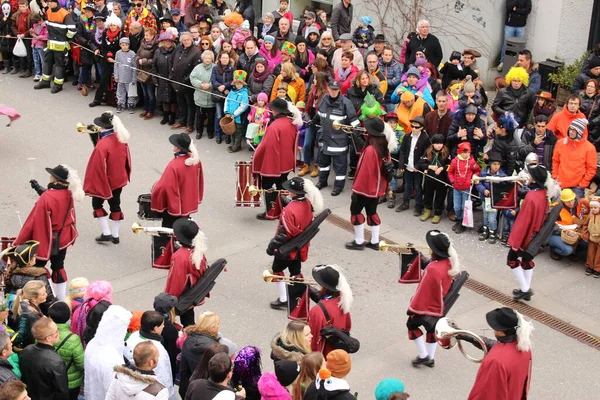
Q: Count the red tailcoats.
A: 11